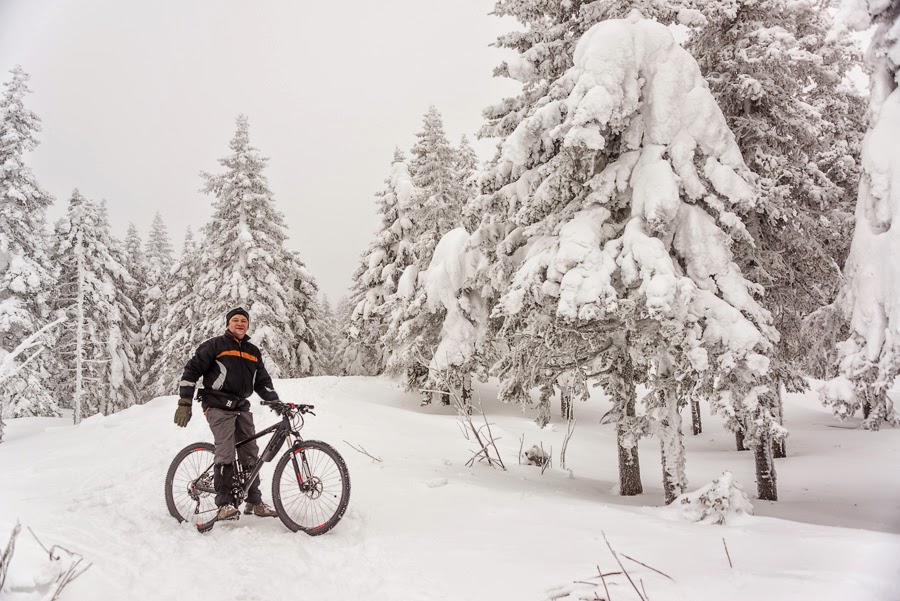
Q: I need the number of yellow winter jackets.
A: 0